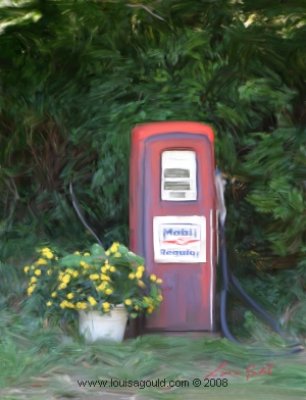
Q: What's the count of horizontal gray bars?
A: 3